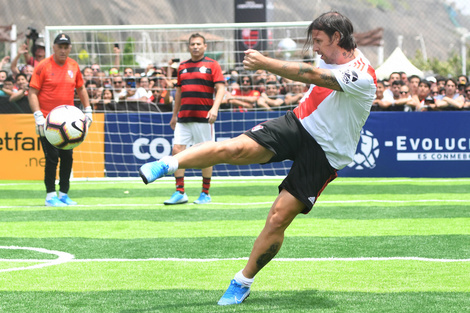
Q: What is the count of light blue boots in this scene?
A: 6